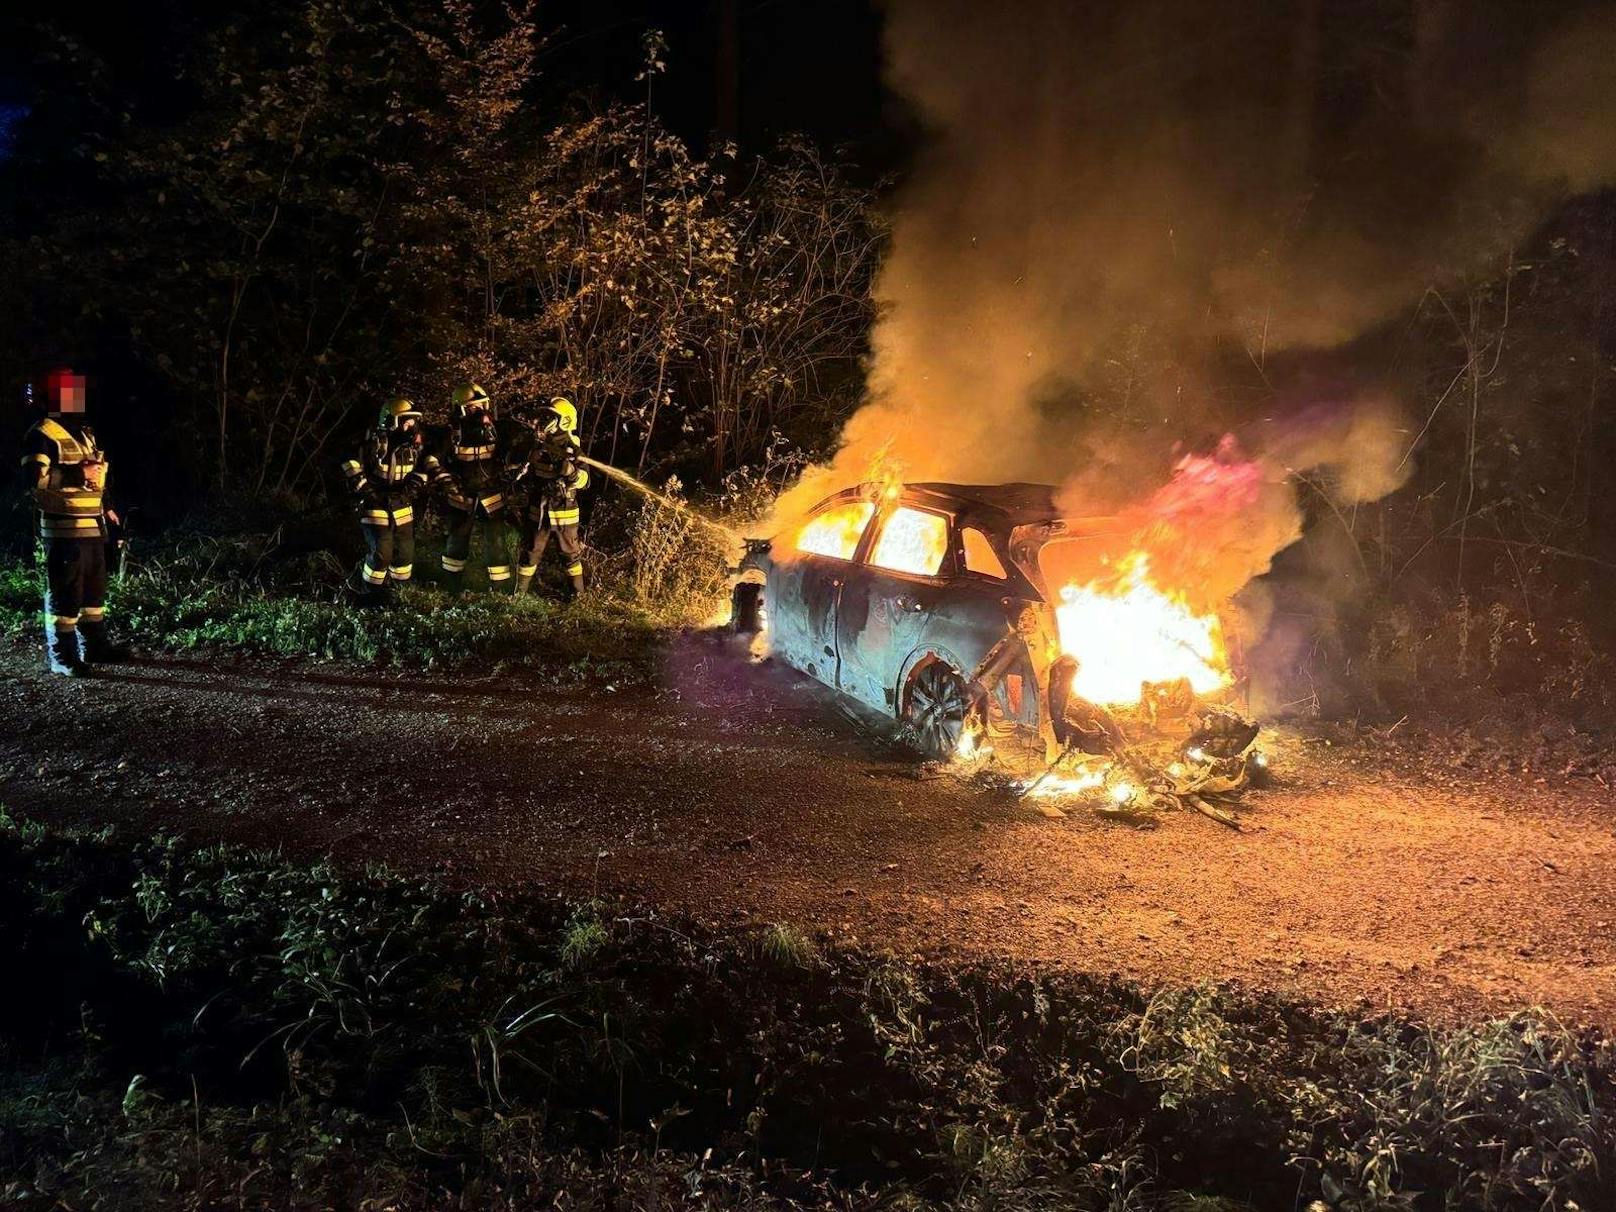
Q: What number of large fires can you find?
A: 1